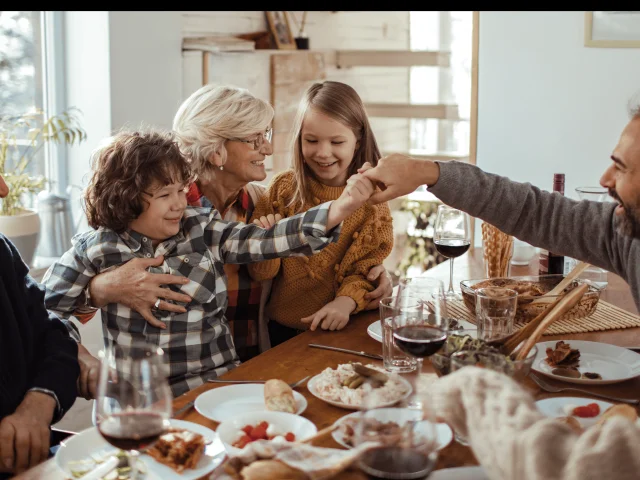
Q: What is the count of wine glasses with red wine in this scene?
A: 4